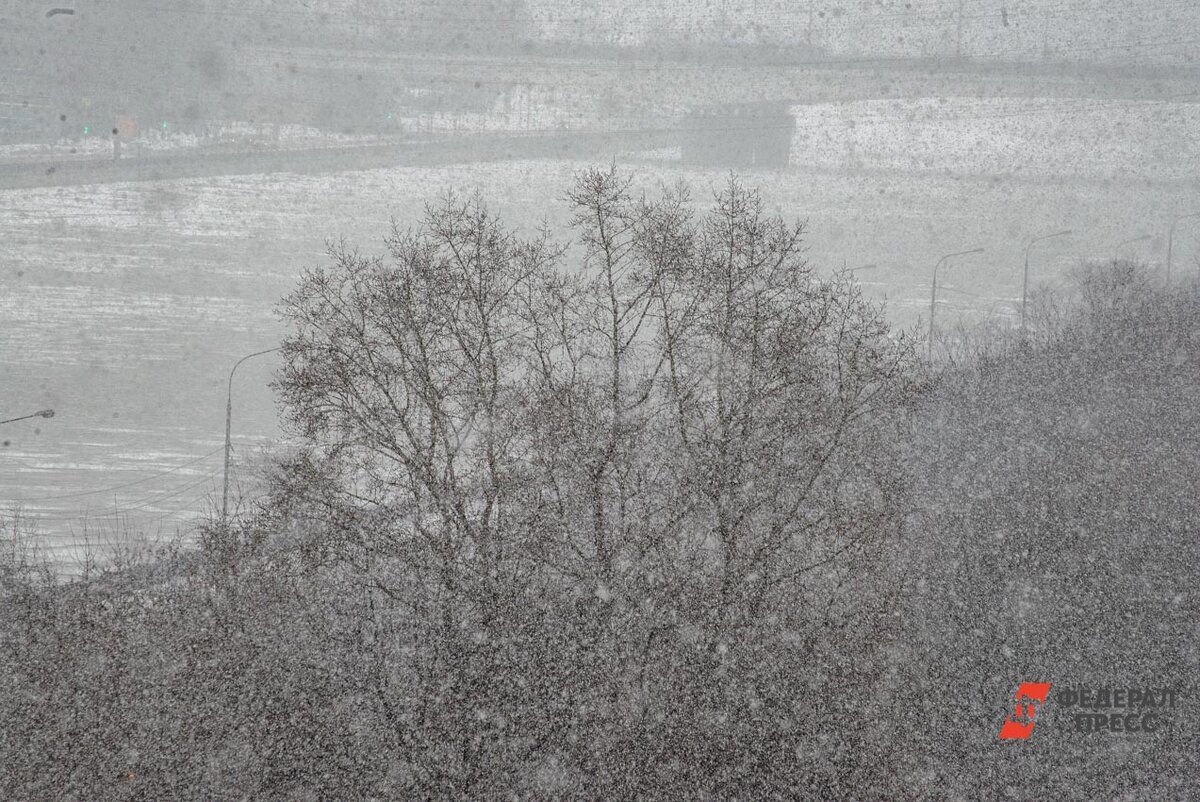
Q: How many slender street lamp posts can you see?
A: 7